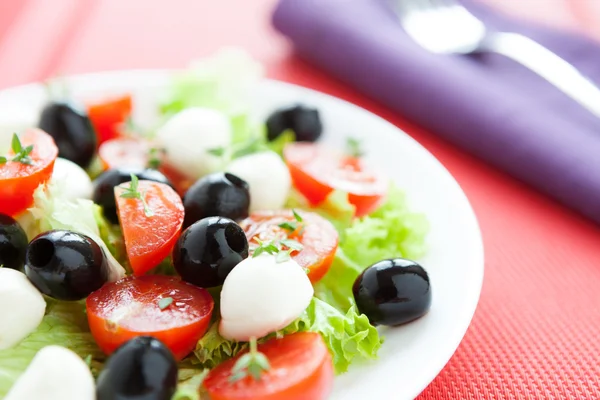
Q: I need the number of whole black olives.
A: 9